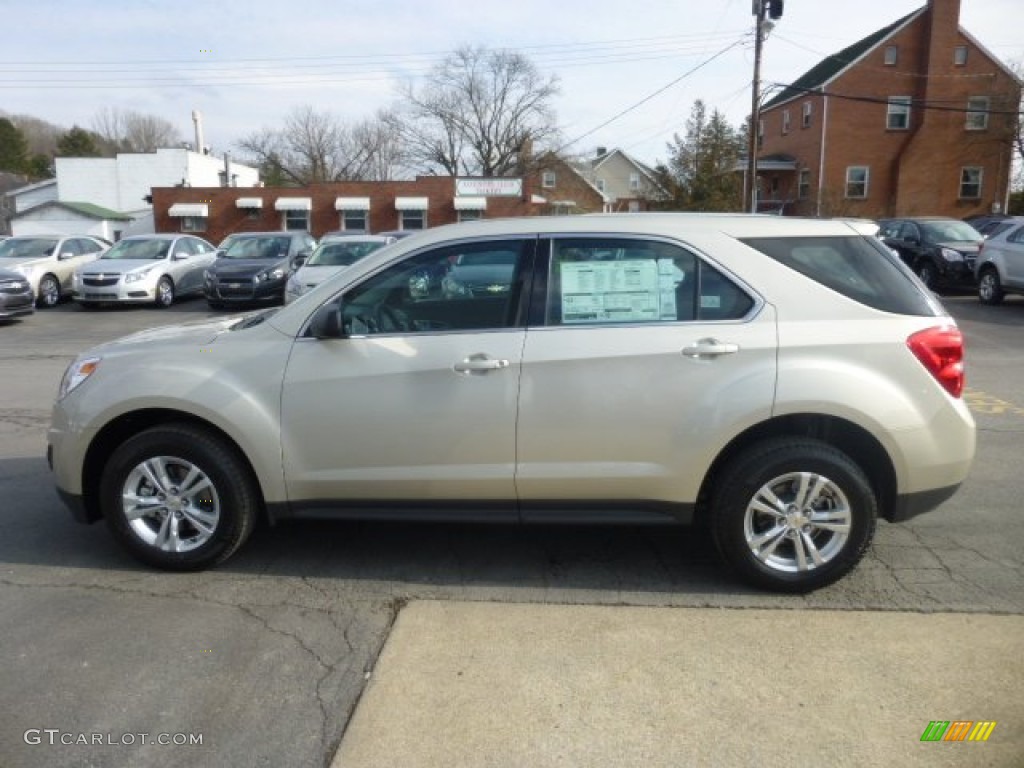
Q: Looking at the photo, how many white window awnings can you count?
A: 6